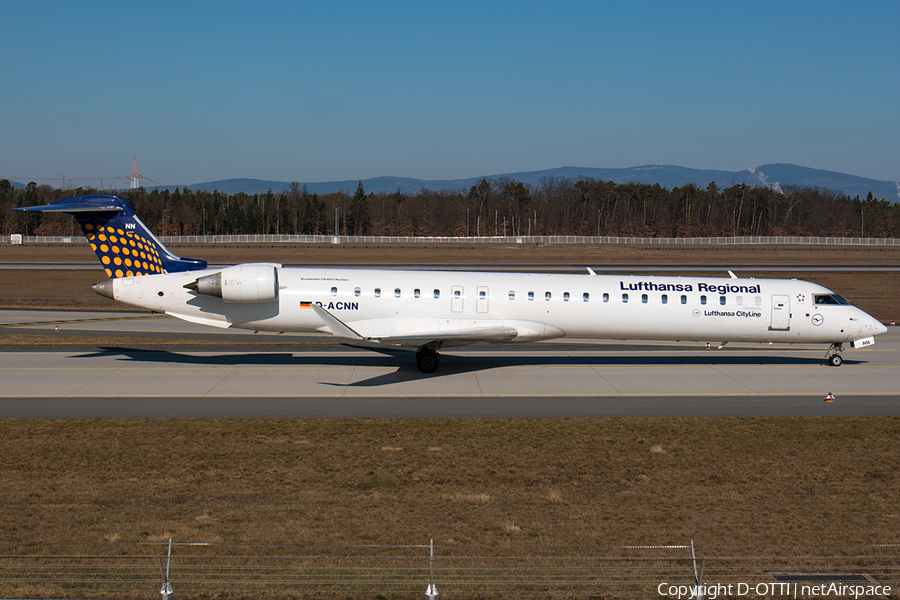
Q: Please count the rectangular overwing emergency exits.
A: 2